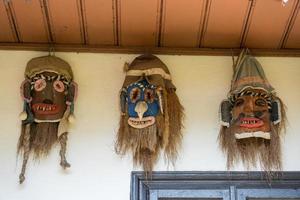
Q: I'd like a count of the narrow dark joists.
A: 8